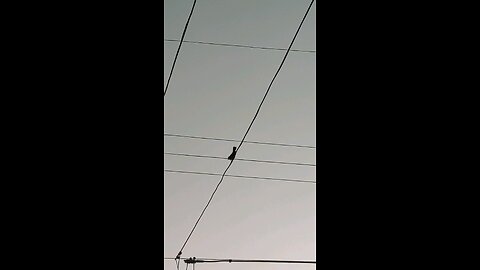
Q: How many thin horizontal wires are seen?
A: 4